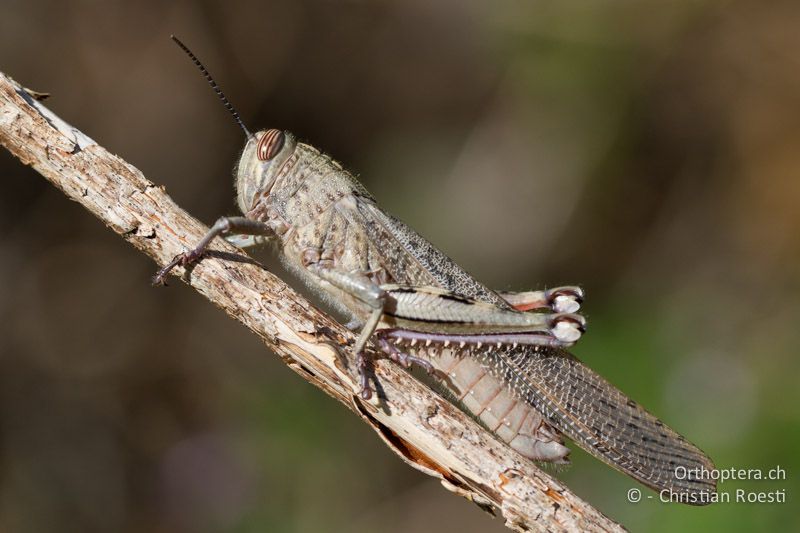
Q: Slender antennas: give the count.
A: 1